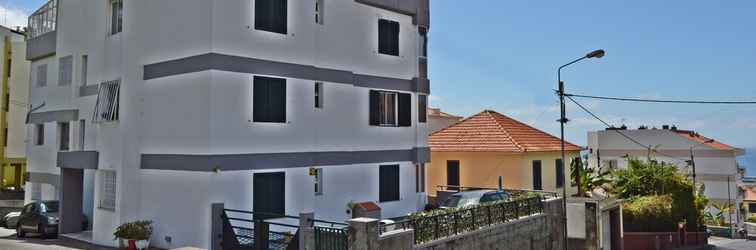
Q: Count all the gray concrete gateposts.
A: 3